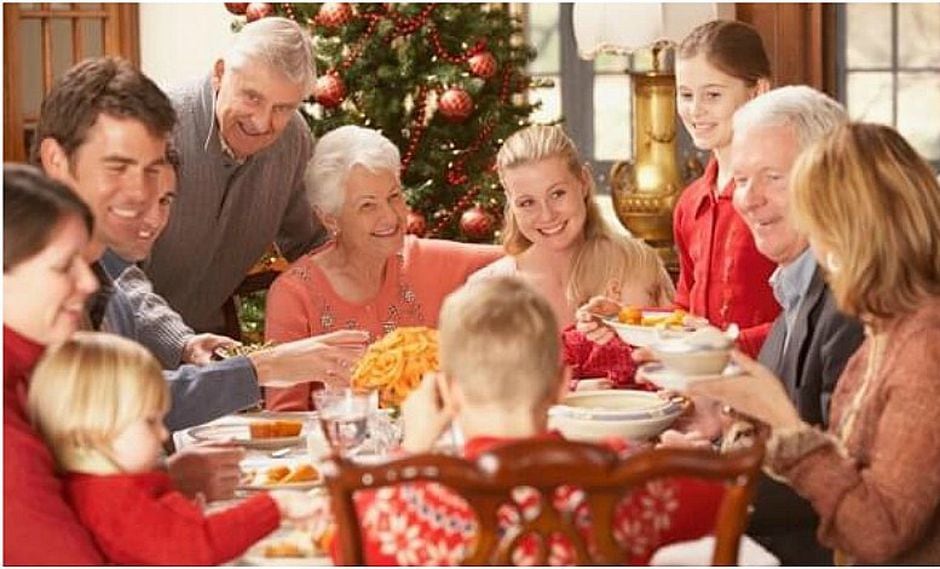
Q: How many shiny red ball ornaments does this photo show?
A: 8